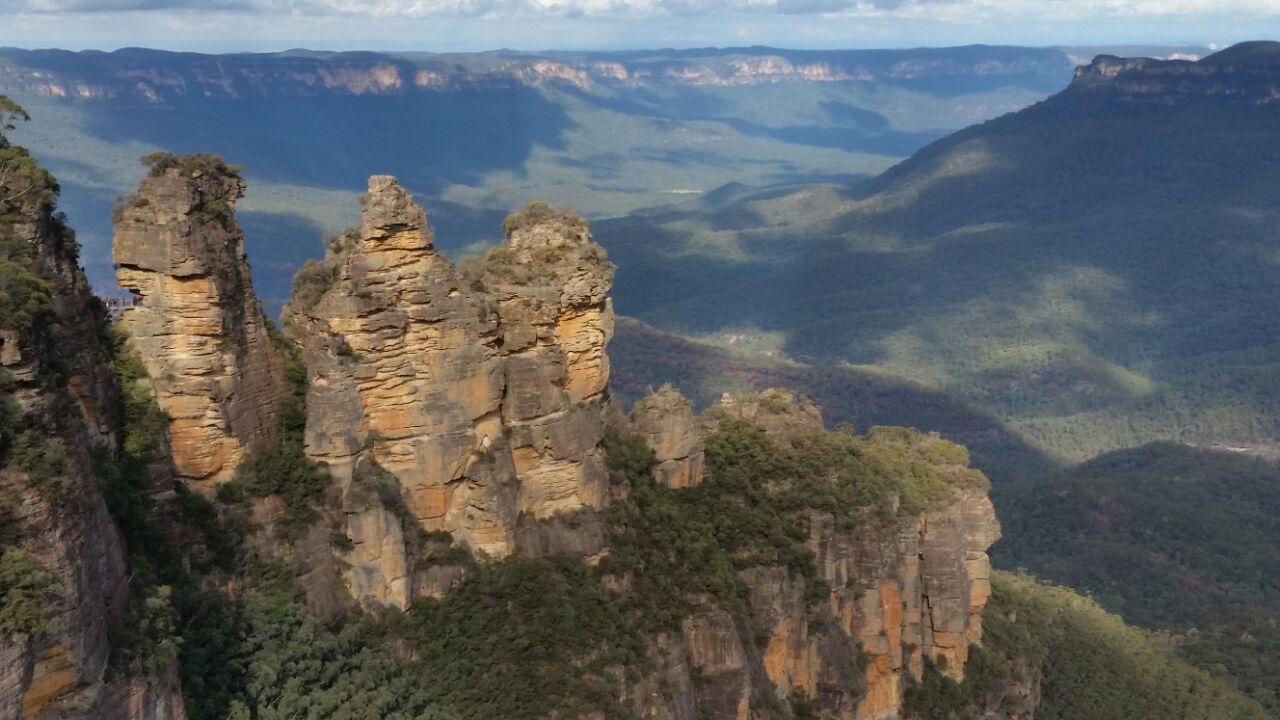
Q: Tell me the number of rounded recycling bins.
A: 0